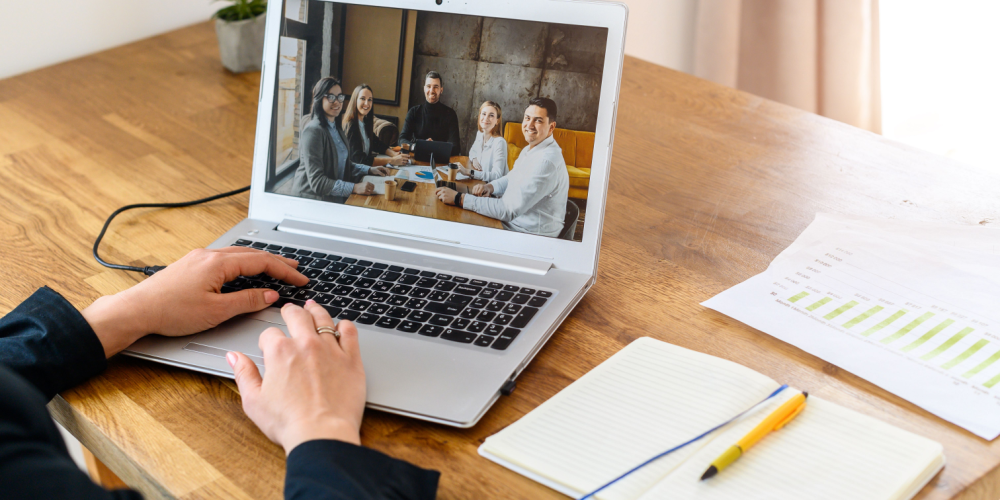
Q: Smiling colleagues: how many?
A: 5